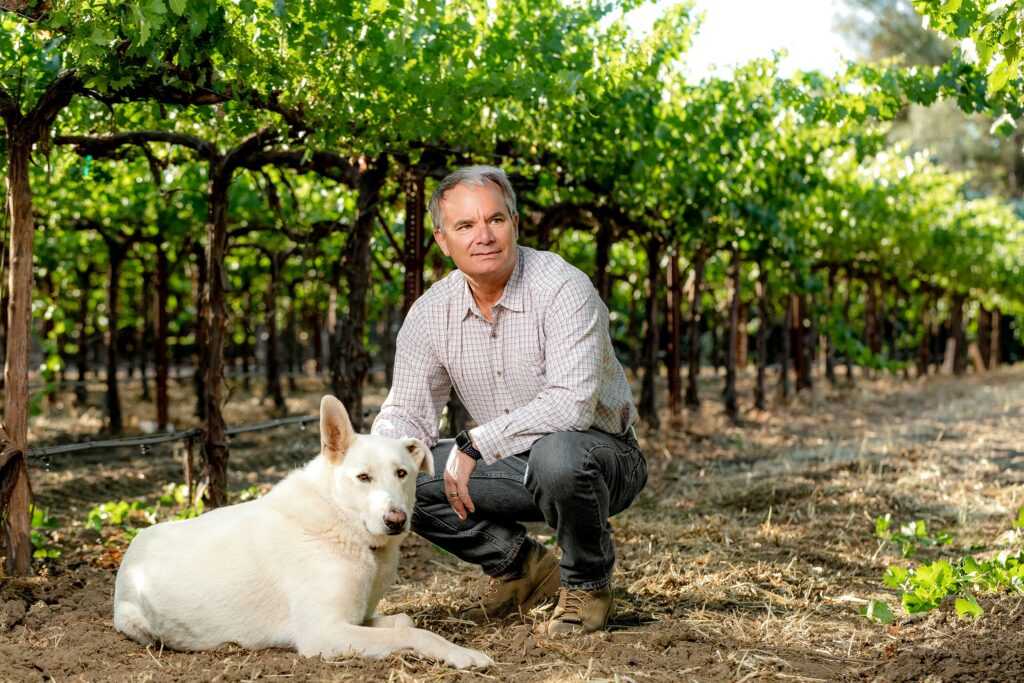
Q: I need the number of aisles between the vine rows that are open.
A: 1